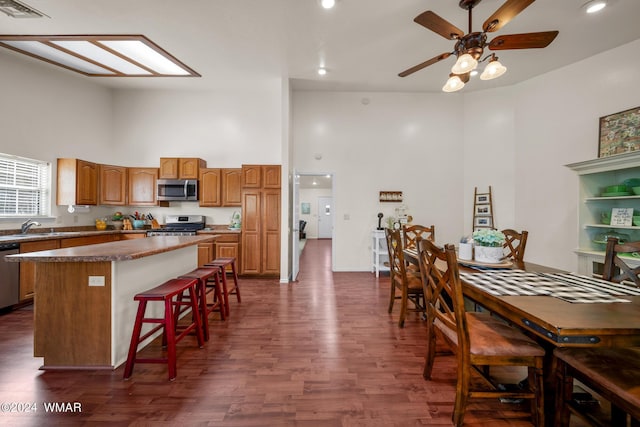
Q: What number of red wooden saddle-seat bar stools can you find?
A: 3